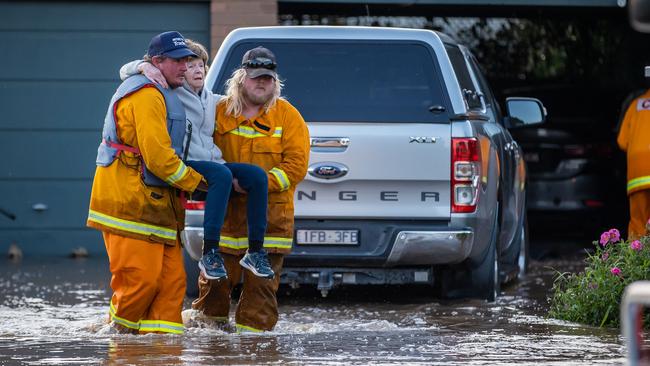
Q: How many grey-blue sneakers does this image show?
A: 2